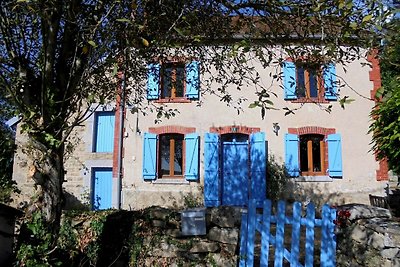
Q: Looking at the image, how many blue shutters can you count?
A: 10